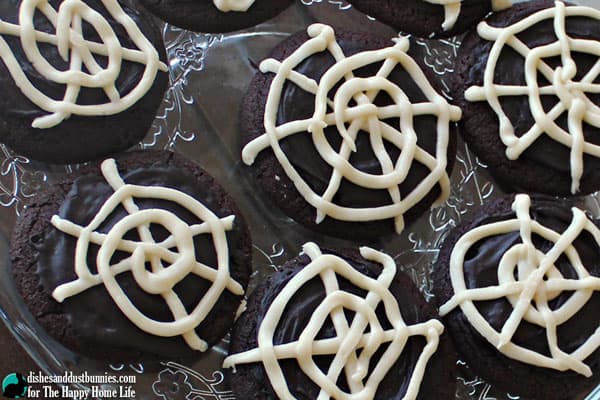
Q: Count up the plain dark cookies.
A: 0